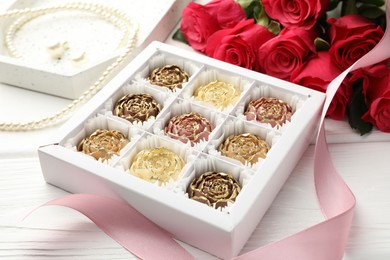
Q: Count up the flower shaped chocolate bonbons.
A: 9